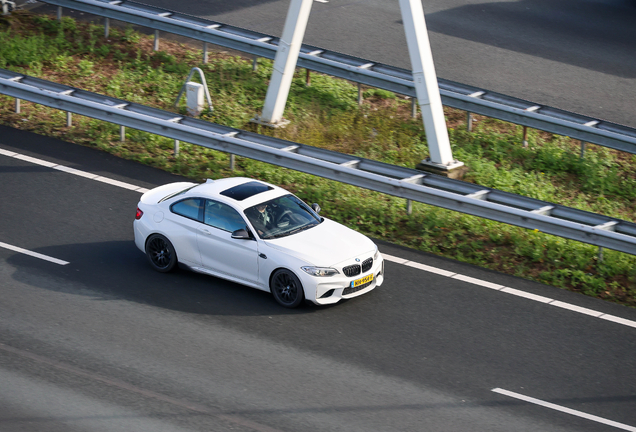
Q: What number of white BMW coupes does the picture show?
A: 1